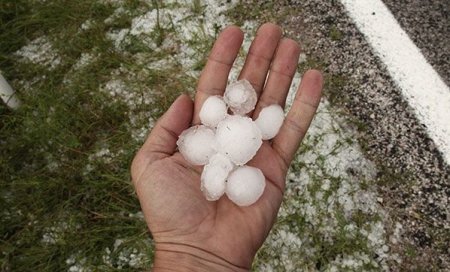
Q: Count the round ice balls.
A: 7